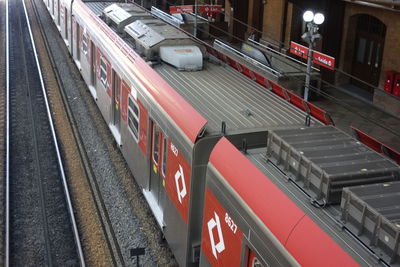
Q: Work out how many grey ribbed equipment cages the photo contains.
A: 2